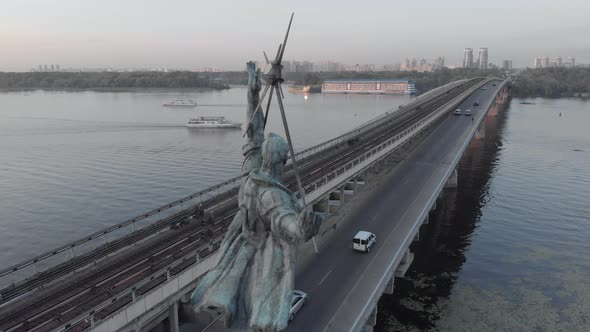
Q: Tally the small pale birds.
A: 0